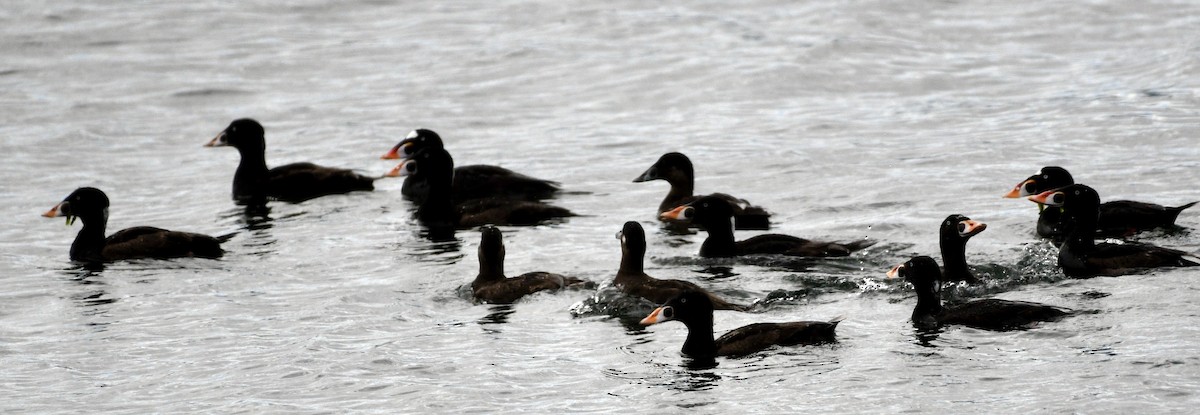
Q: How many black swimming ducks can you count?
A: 13